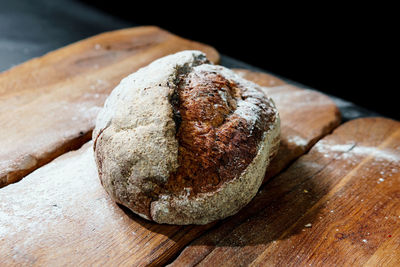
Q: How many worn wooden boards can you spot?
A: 3